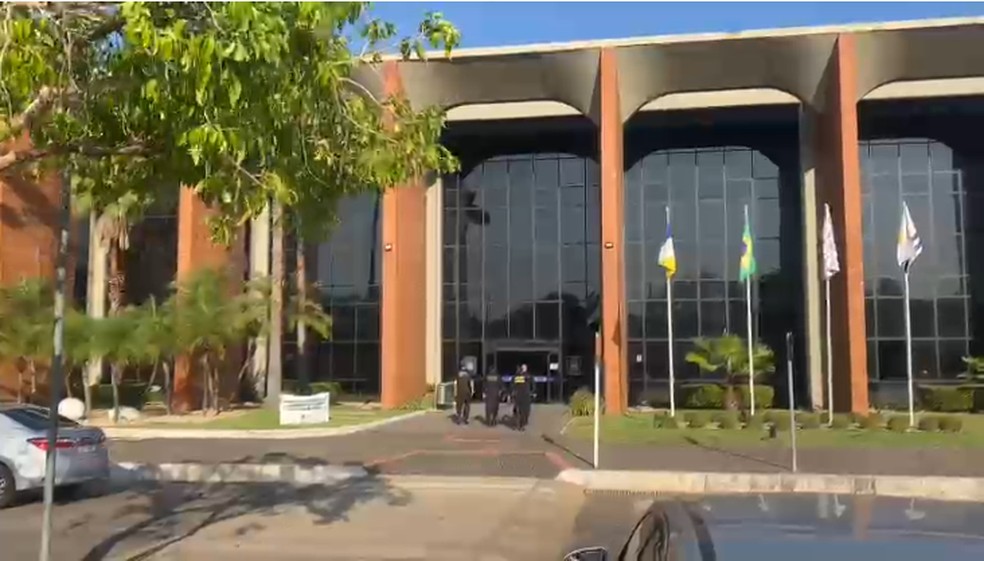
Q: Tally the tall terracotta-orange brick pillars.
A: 5